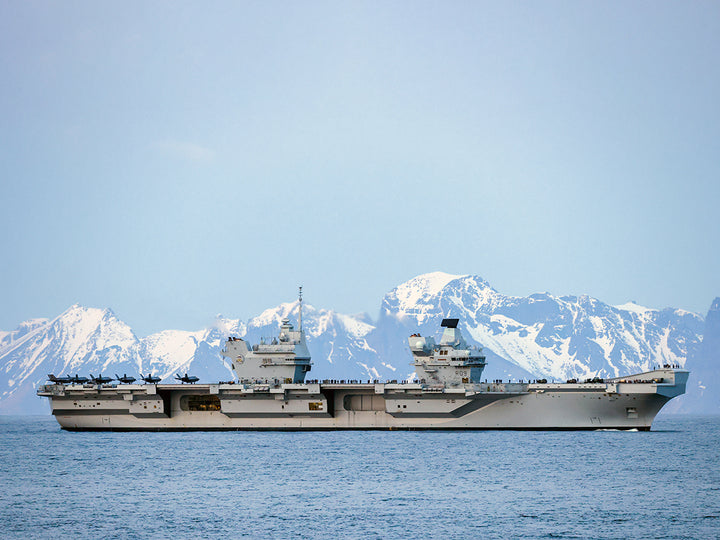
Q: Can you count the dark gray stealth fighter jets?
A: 6